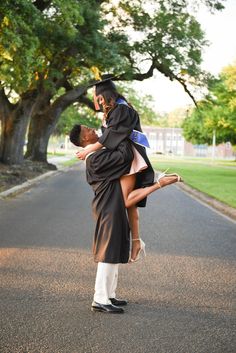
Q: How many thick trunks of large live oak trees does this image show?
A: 2